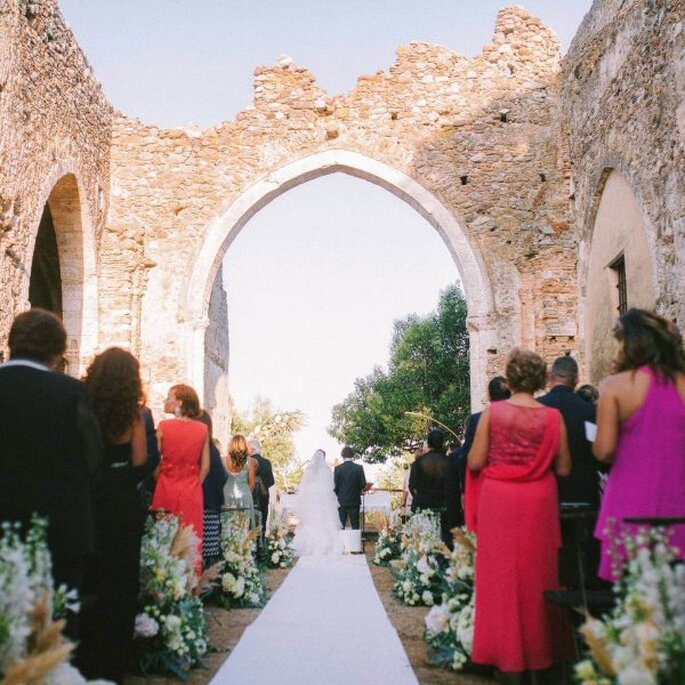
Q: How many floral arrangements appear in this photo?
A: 8